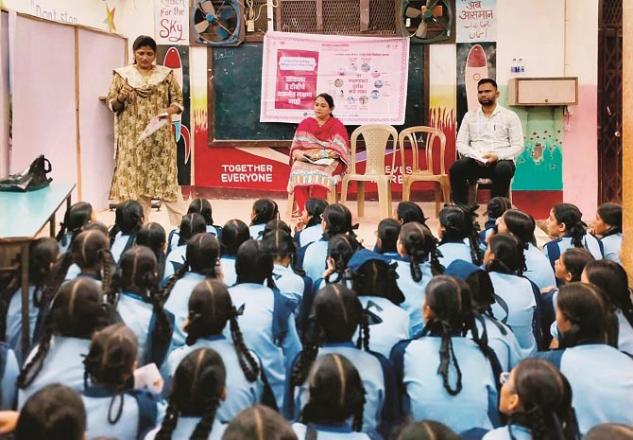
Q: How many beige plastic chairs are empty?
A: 2